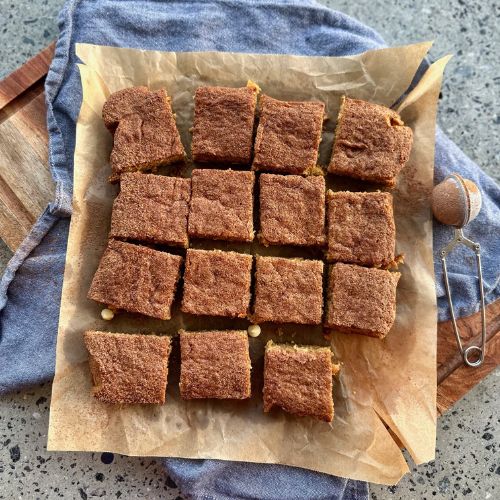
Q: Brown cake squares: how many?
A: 15